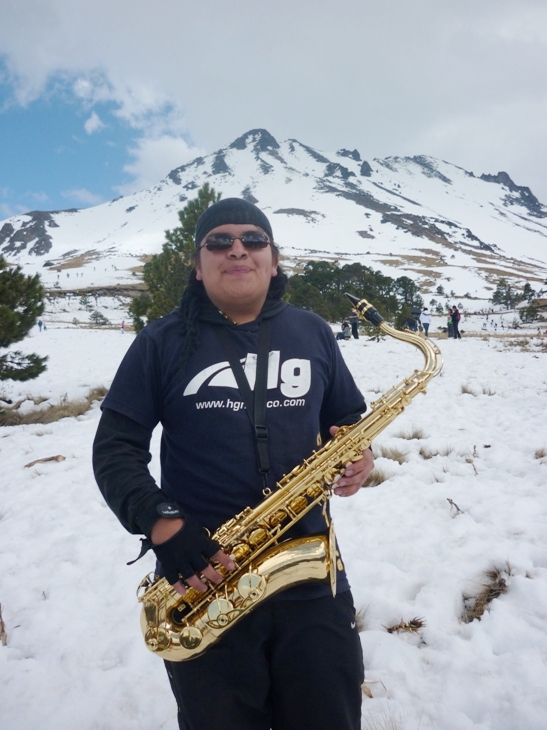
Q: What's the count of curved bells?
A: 1